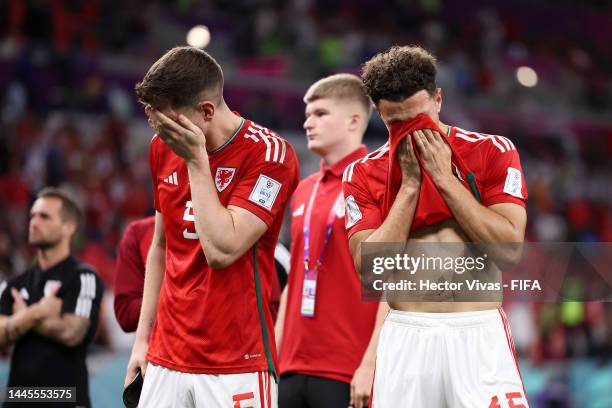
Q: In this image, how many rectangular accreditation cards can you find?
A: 1